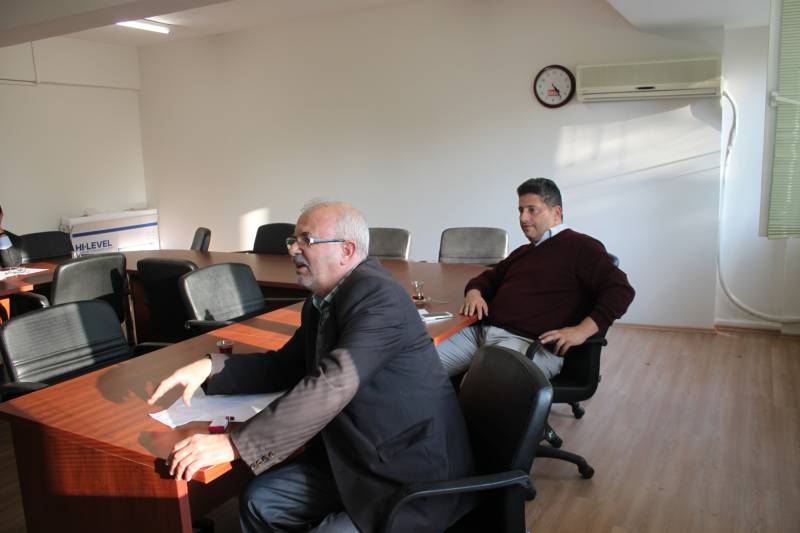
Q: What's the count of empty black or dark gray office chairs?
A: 9